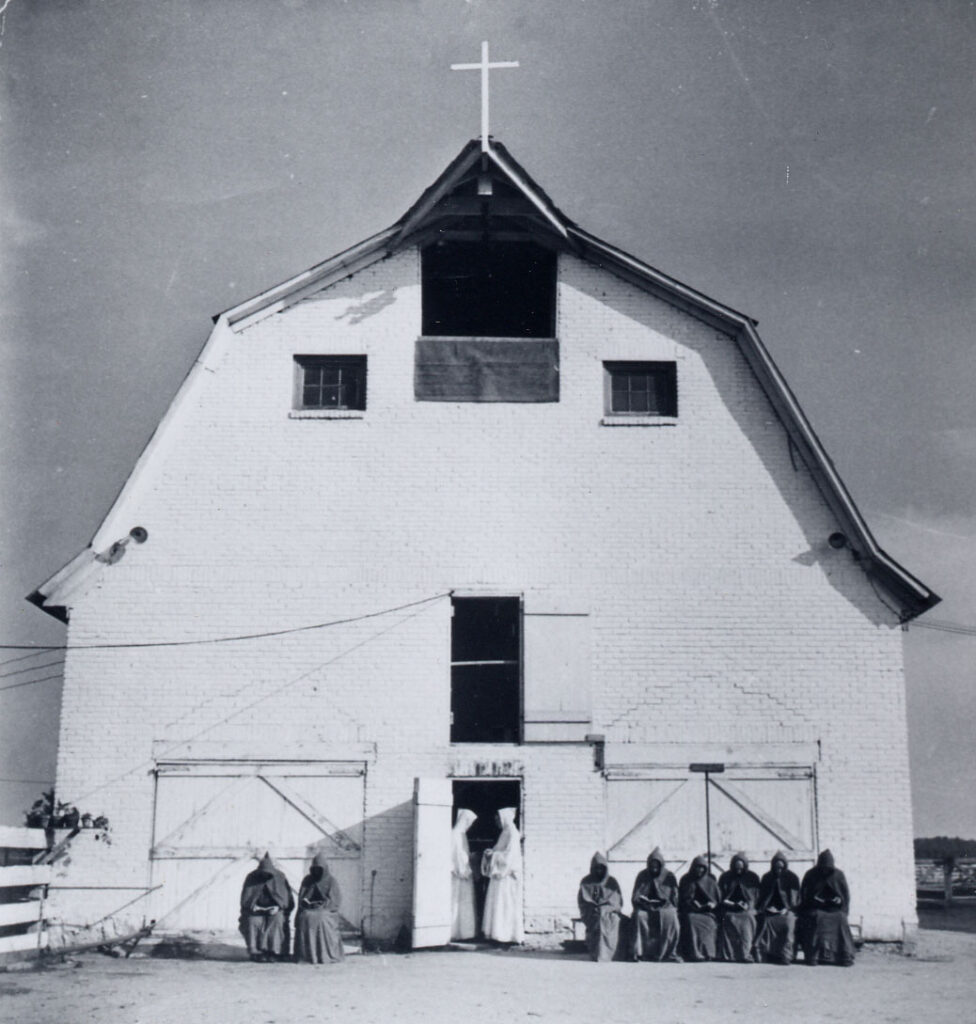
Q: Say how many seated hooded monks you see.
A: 8